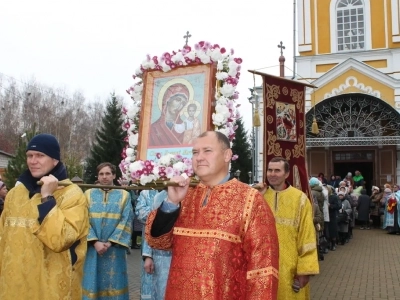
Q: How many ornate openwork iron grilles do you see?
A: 1